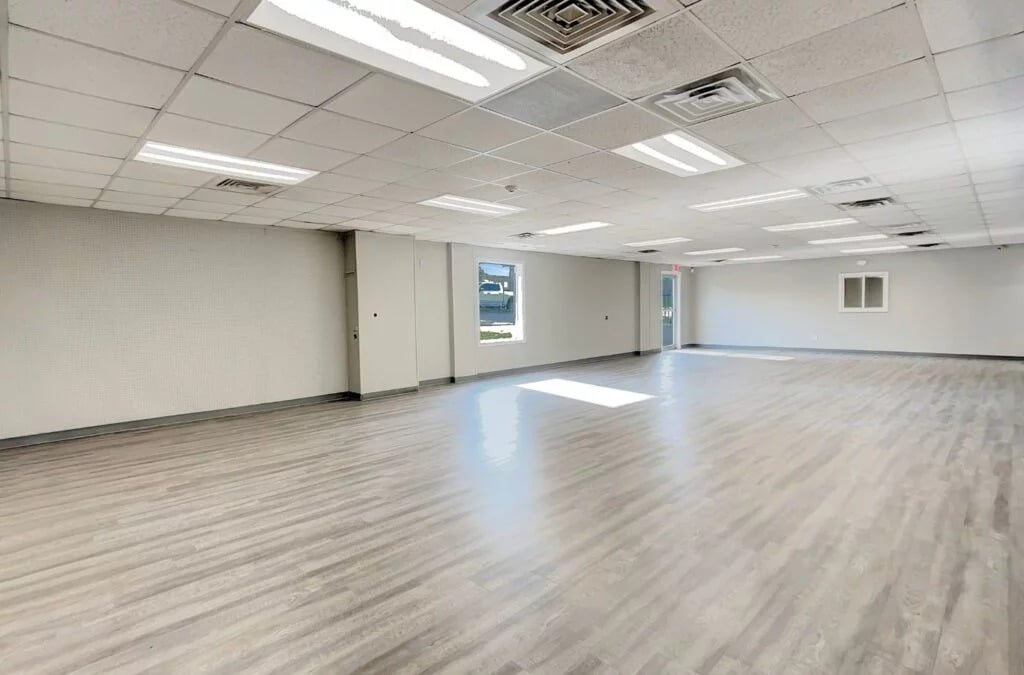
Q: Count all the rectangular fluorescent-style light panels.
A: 12